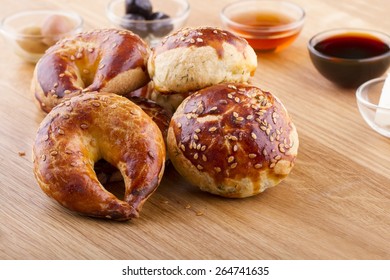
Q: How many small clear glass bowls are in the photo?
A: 5